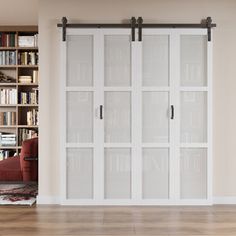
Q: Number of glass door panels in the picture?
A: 12